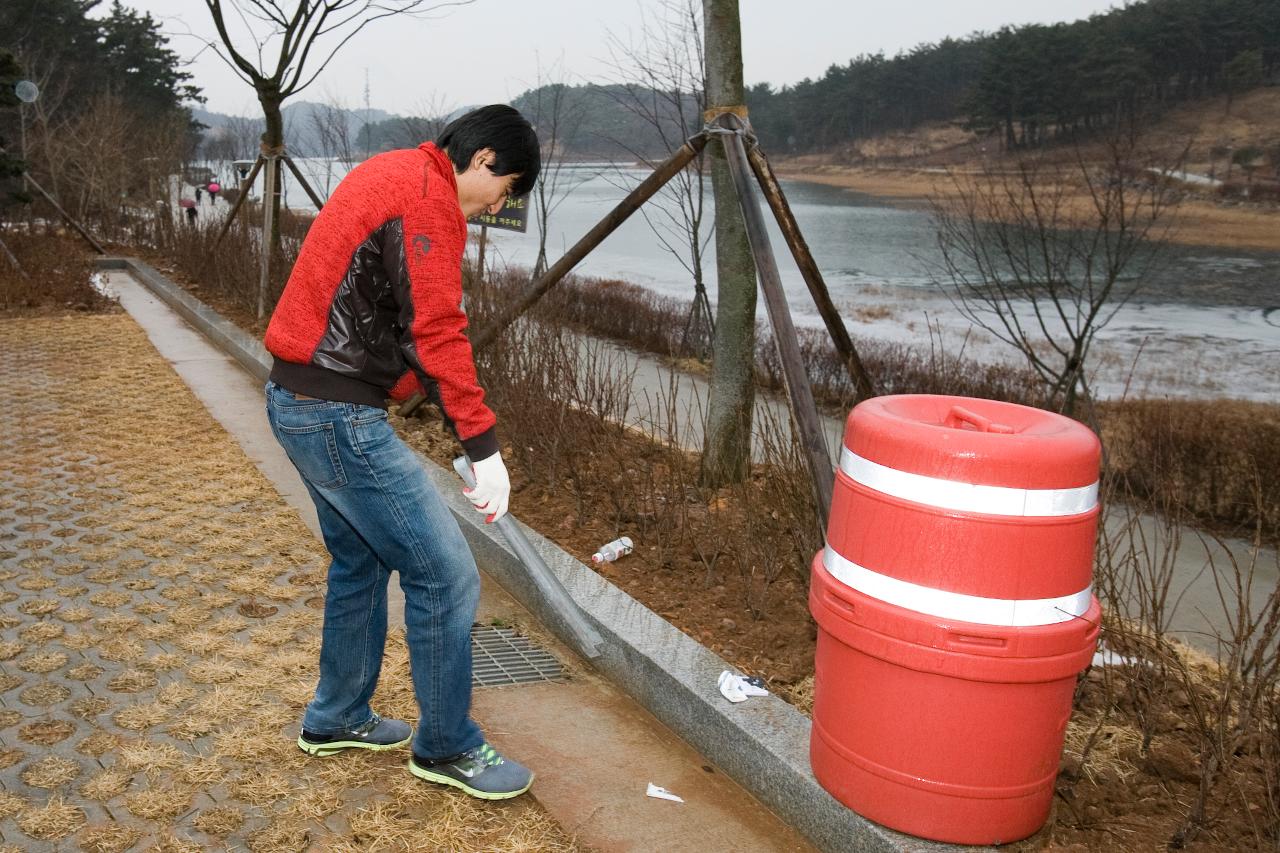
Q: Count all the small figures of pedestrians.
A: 3